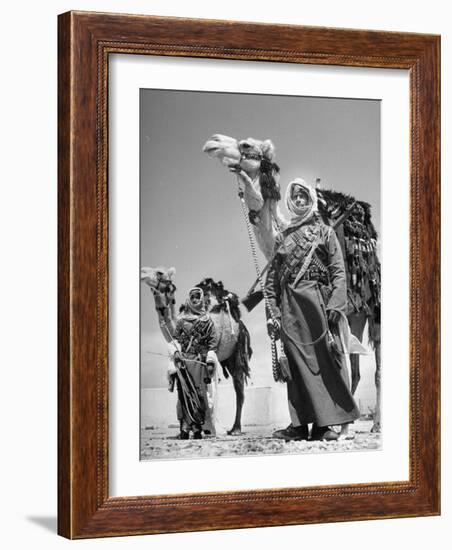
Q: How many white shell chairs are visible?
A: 0